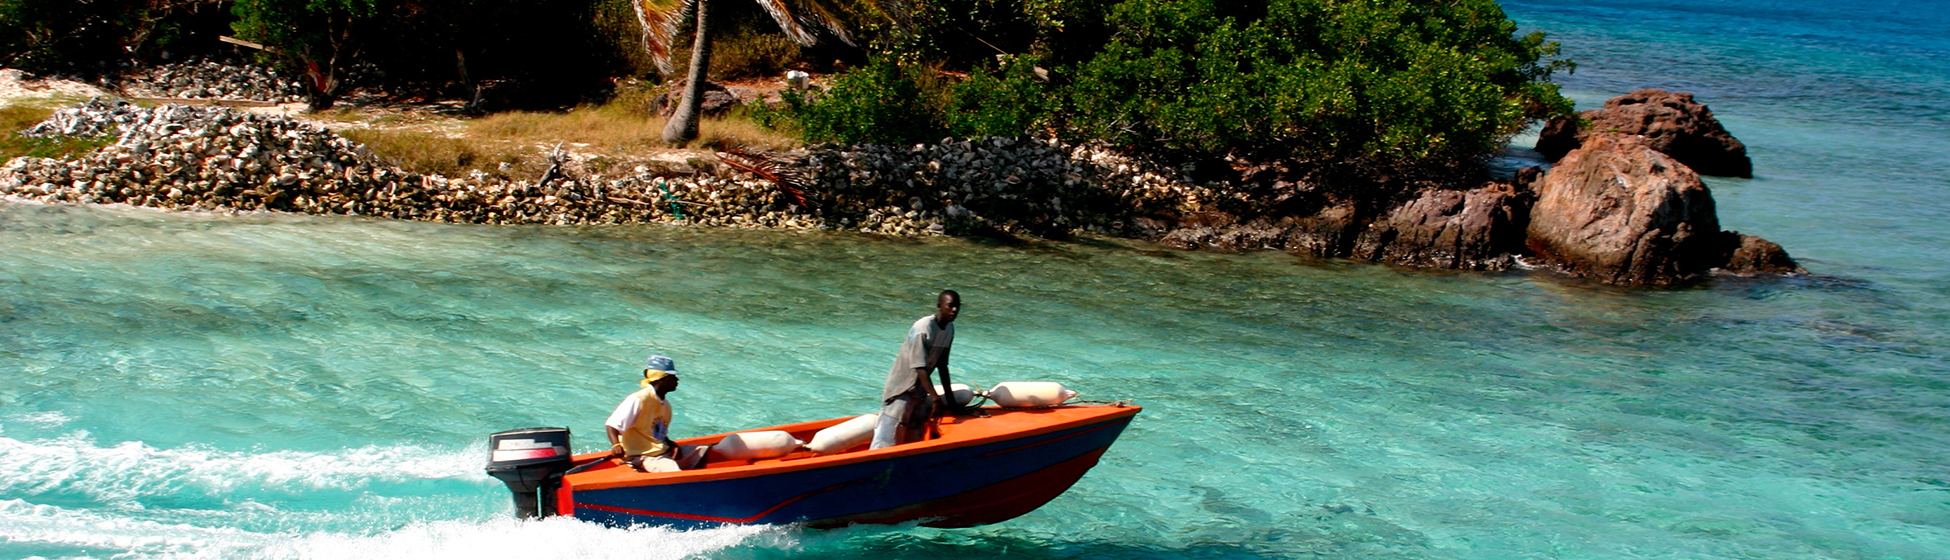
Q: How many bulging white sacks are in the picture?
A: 4